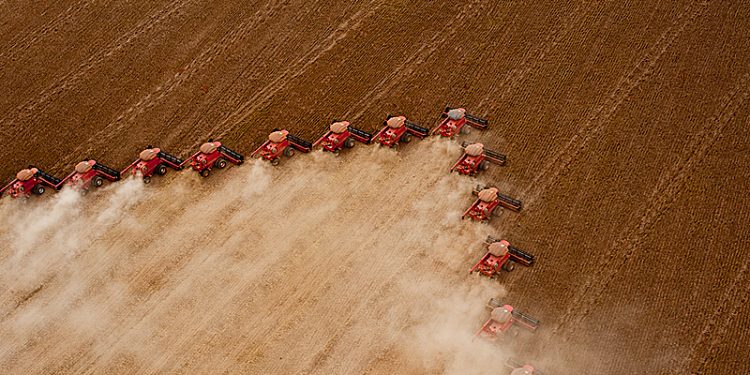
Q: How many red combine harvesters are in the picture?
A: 13